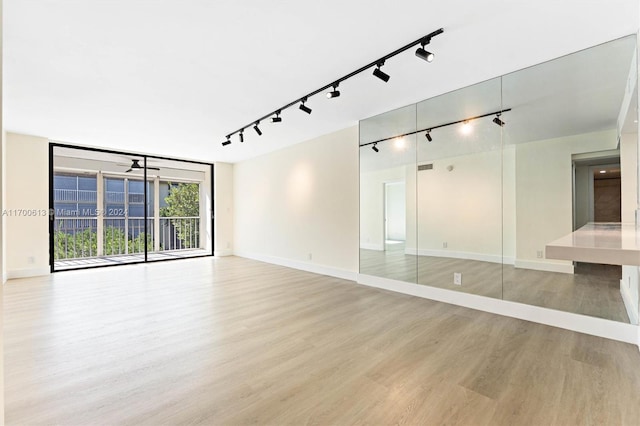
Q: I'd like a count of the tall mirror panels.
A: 3